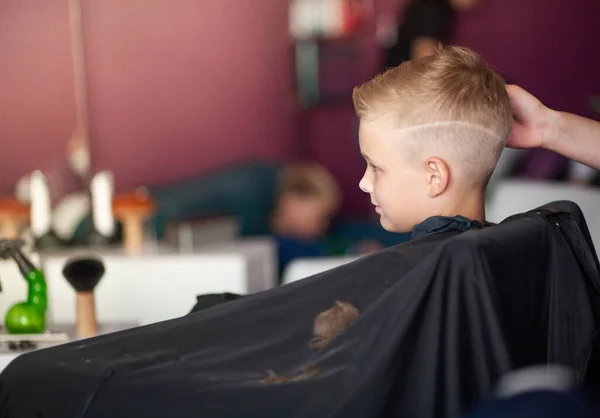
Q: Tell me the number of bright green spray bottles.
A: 1